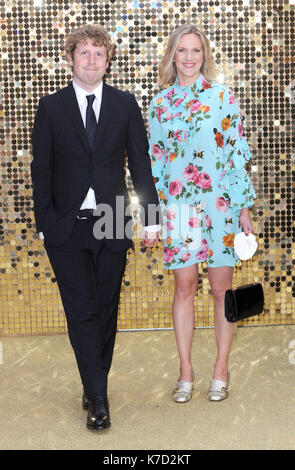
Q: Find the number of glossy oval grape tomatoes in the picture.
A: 0